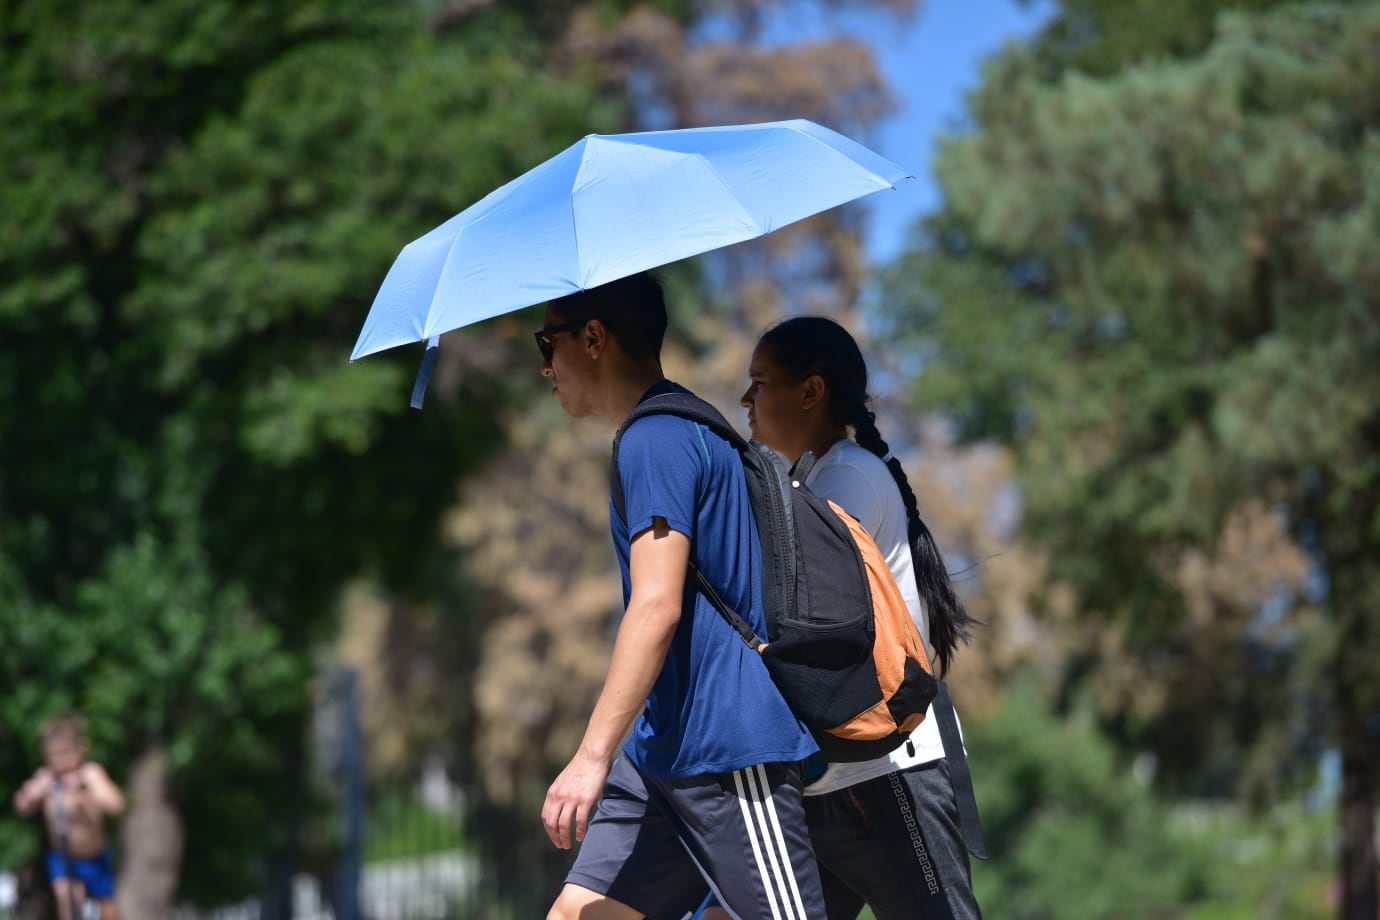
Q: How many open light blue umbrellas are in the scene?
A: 1